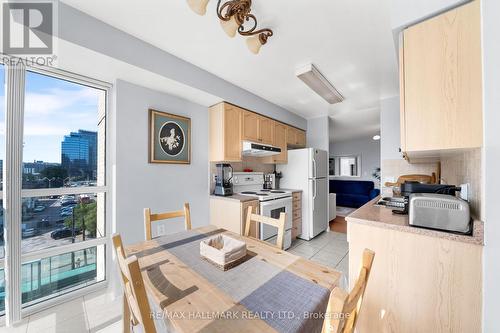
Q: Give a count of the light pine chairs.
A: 4